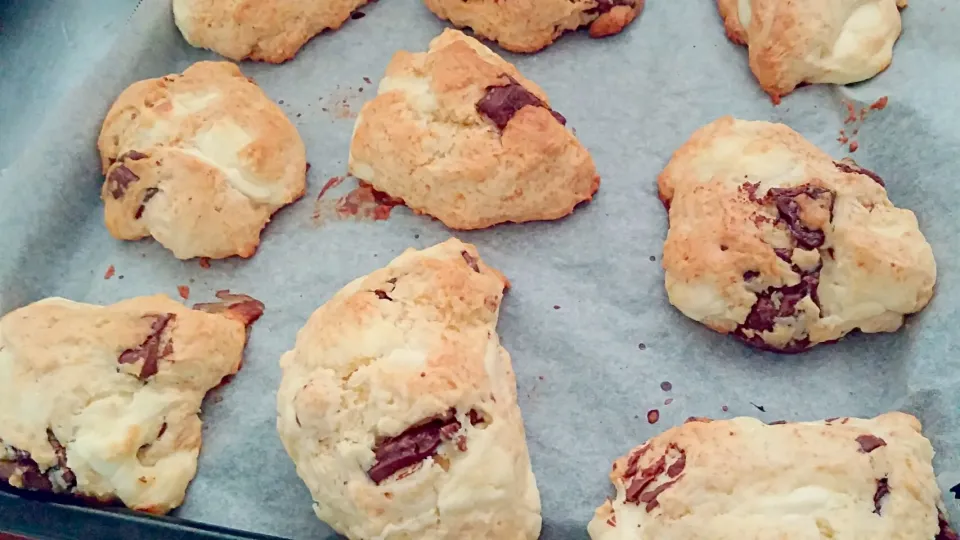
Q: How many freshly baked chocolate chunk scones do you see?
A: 9